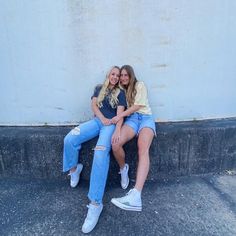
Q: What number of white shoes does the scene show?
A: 4